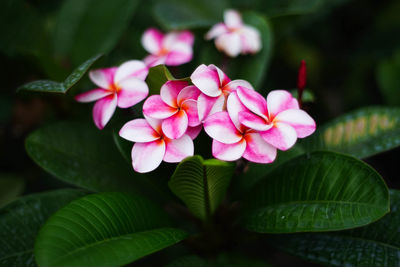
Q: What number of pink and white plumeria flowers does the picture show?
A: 8